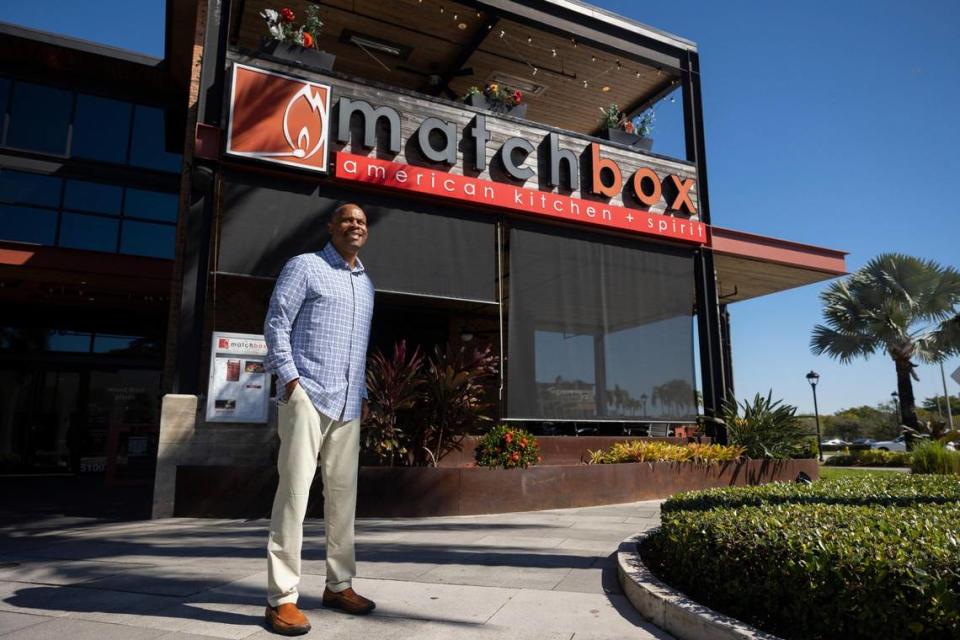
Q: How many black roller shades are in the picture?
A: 2